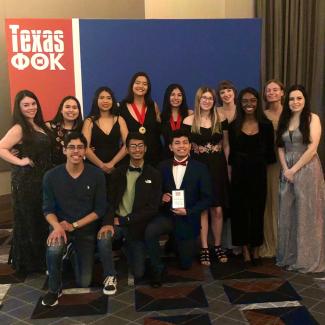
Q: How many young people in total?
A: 13